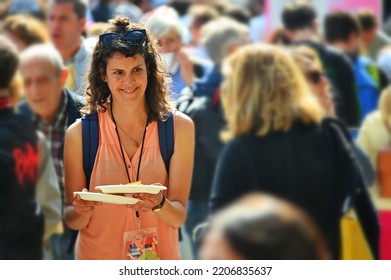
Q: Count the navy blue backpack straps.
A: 2